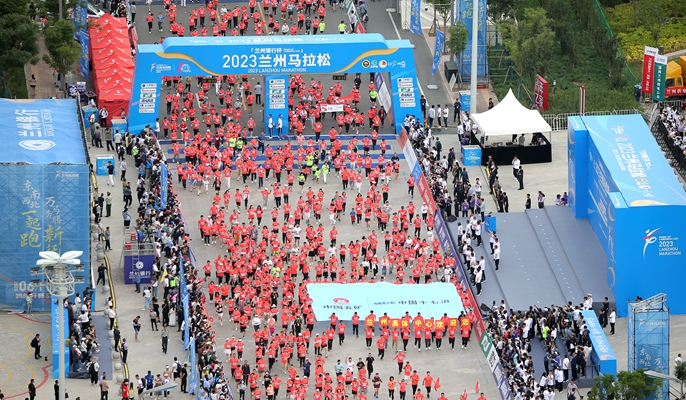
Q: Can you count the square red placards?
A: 9